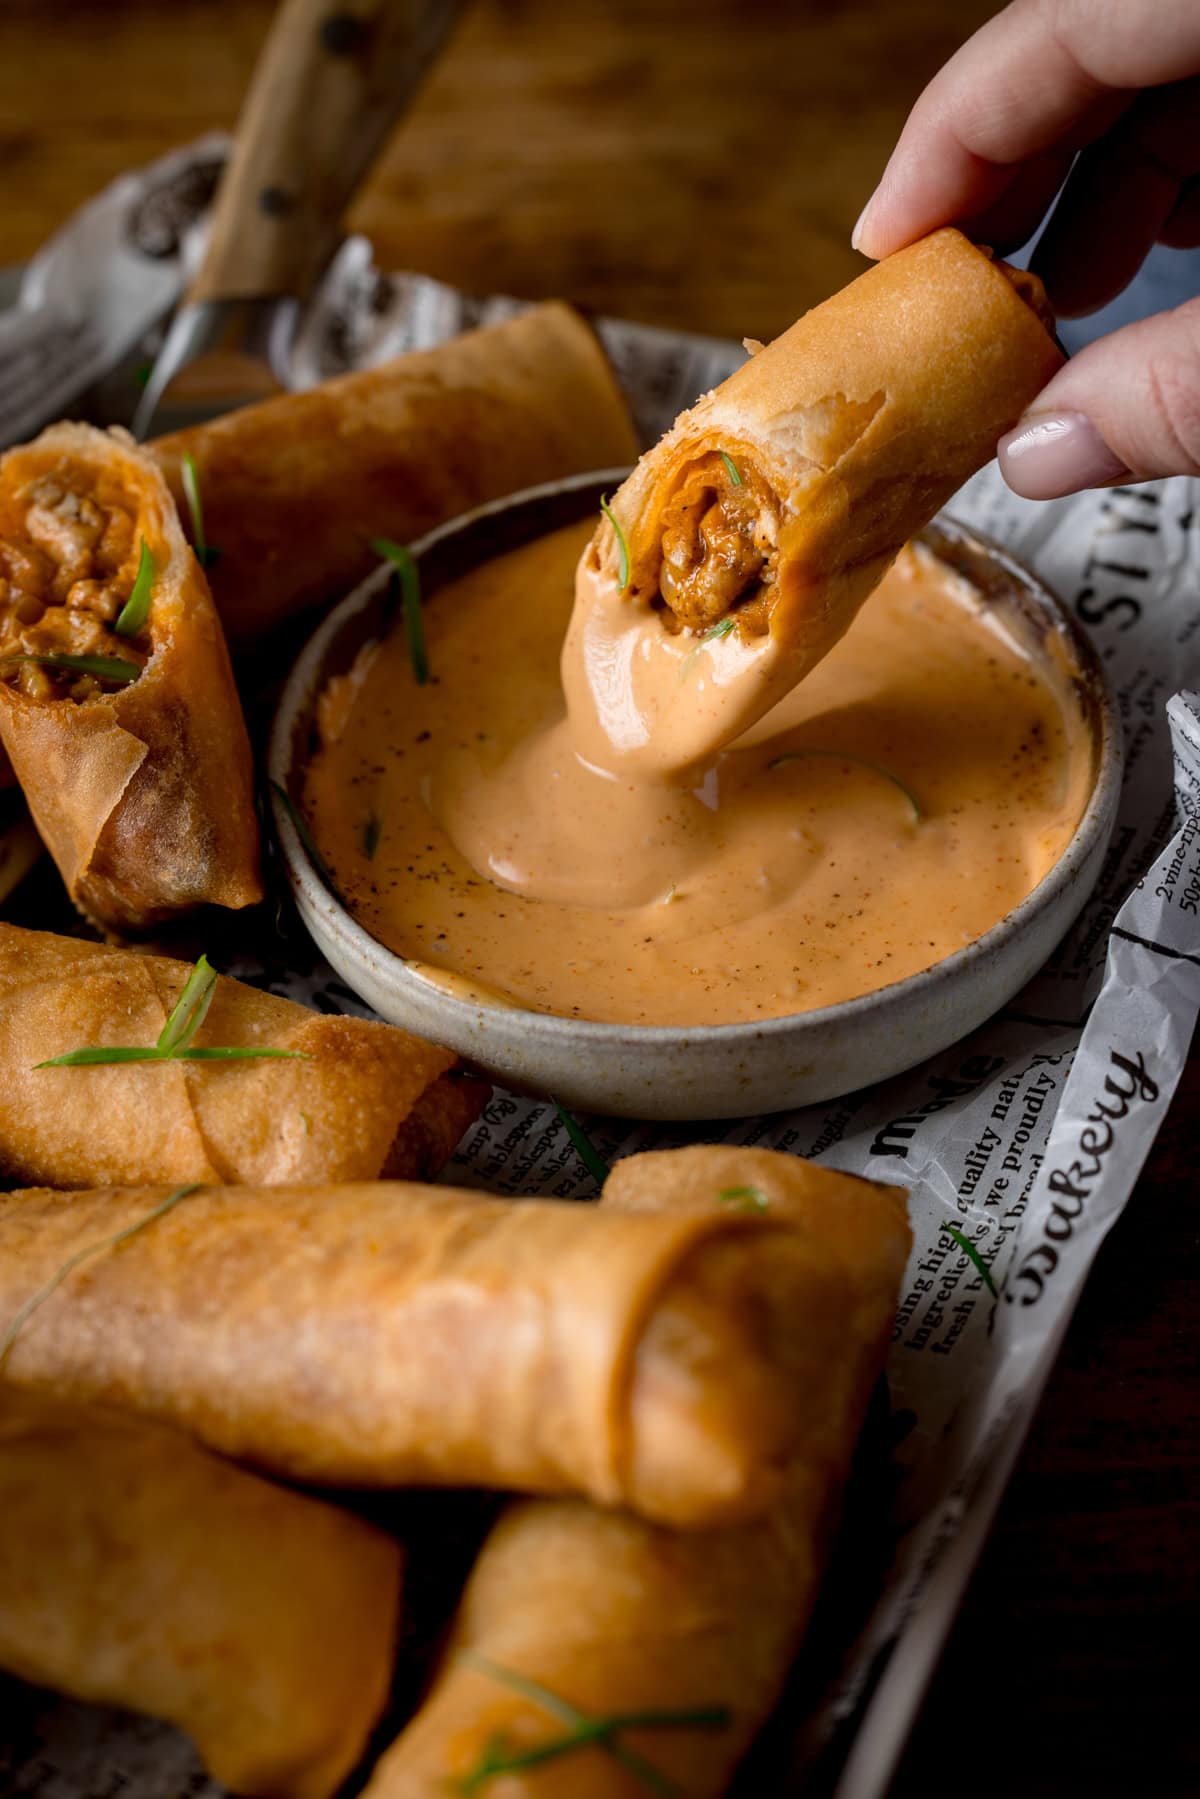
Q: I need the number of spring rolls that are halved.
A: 2